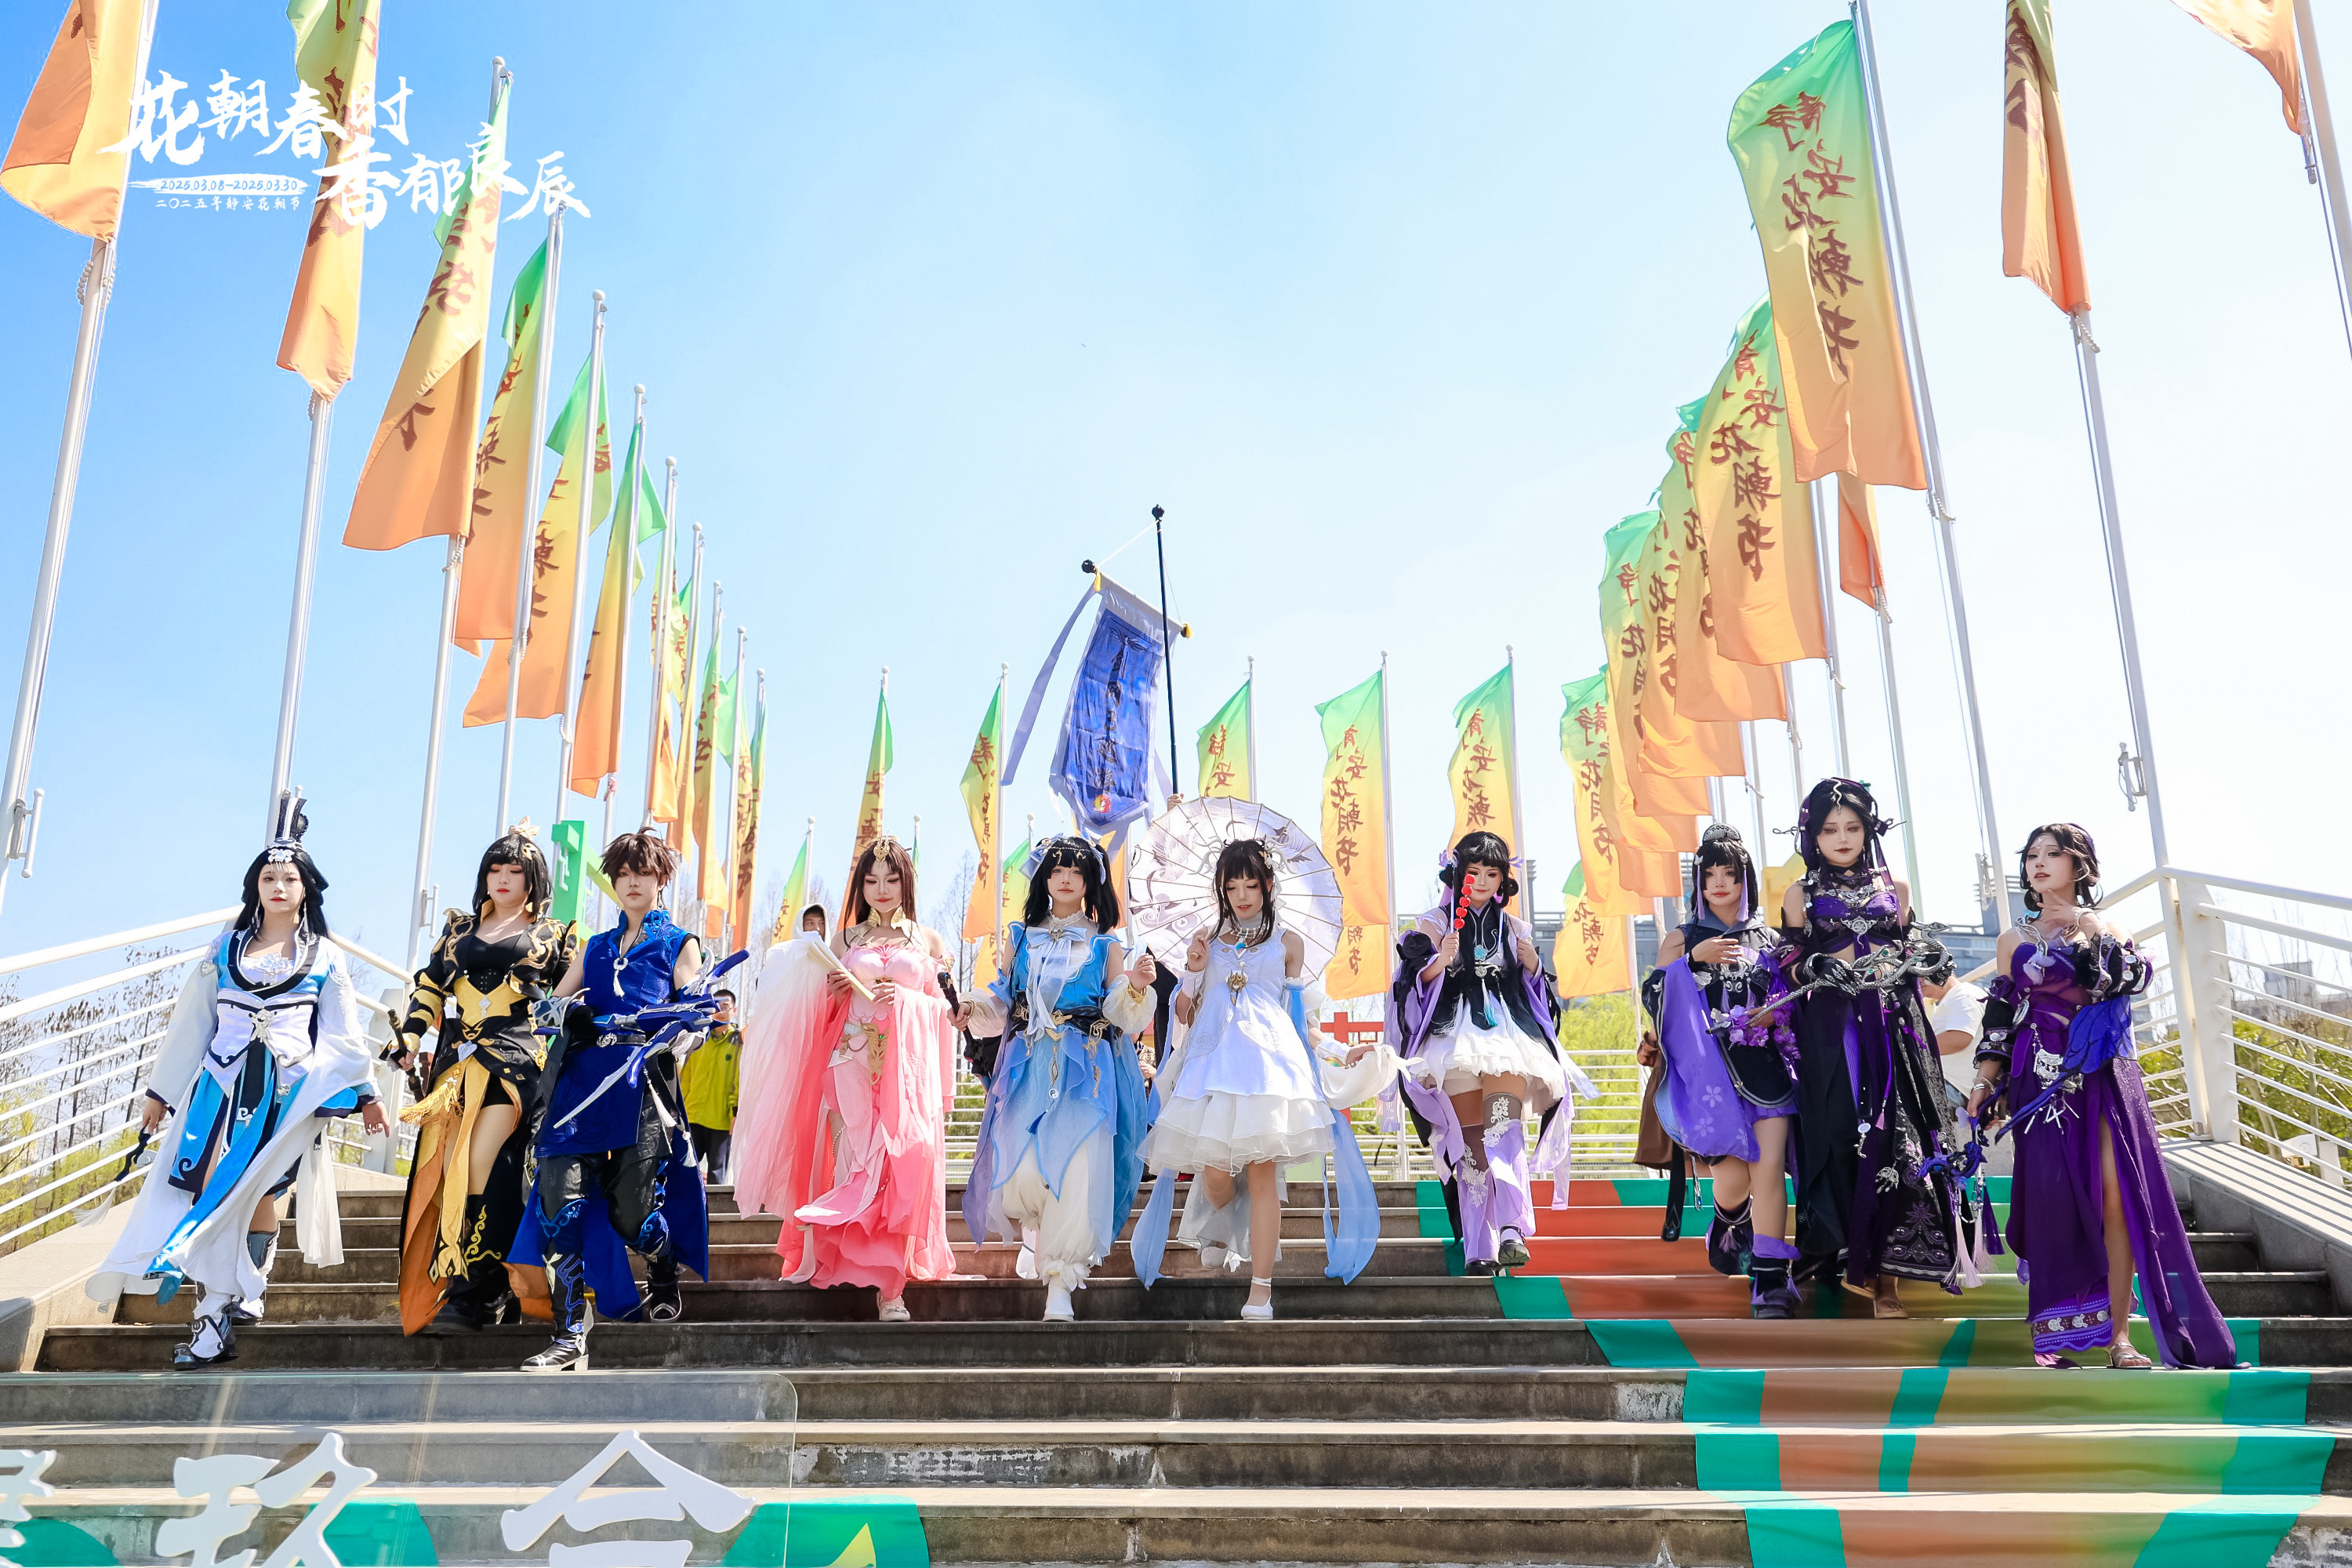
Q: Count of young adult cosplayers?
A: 10